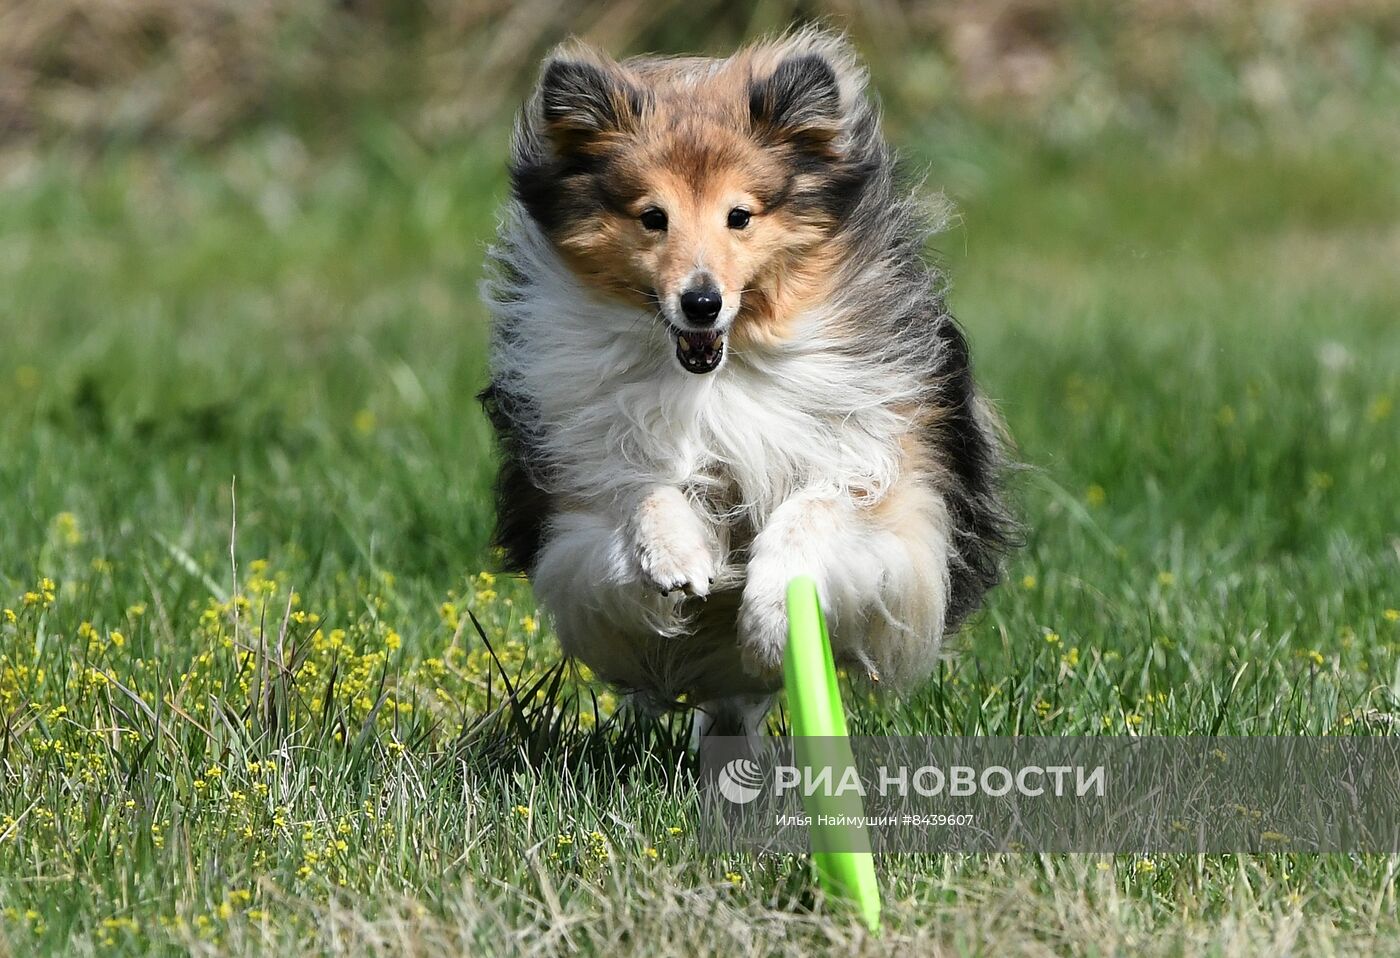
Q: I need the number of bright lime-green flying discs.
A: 1